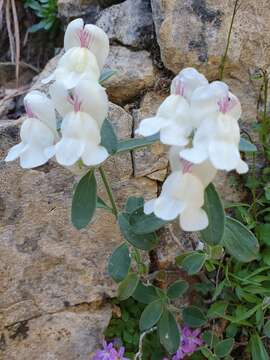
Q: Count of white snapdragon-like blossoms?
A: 6